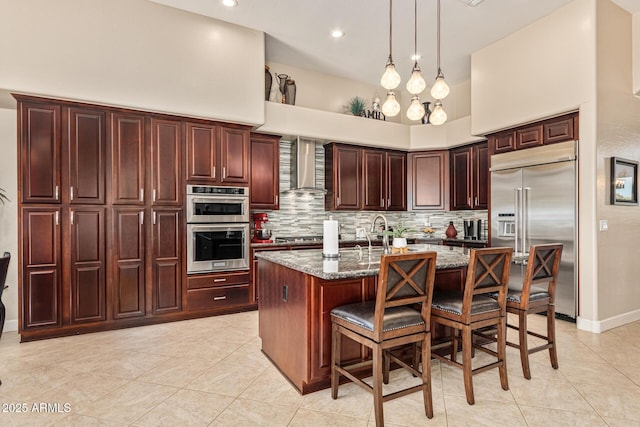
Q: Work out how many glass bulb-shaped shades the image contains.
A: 6